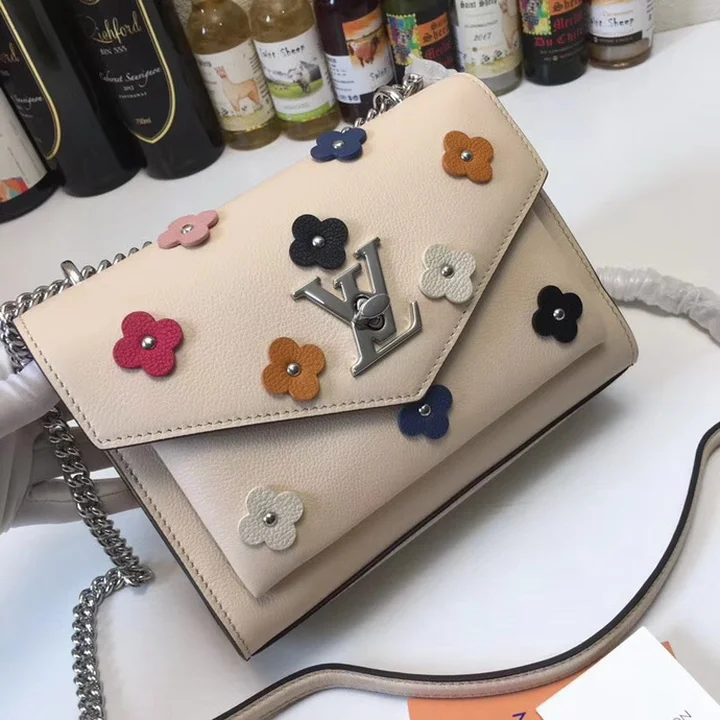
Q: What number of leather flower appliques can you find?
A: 10